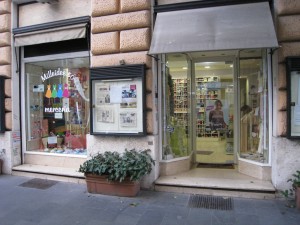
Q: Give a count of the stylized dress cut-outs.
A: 4